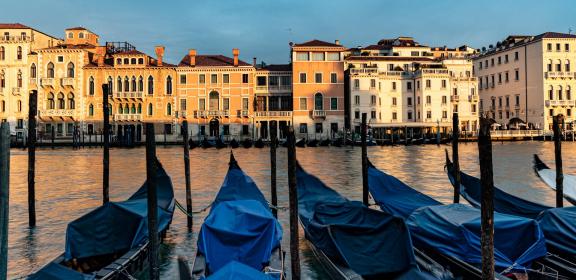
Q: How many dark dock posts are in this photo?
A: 11